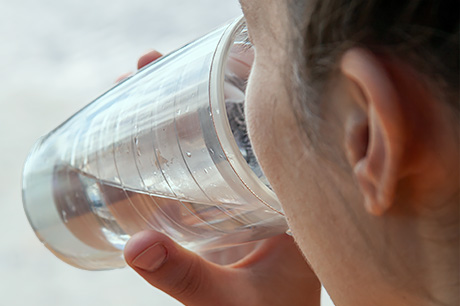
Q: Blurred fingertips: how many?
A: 2